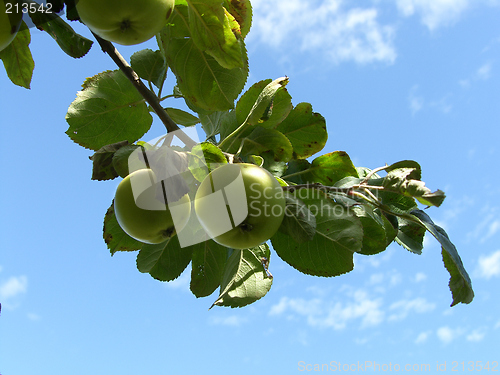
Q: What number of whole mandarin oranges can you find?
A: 0